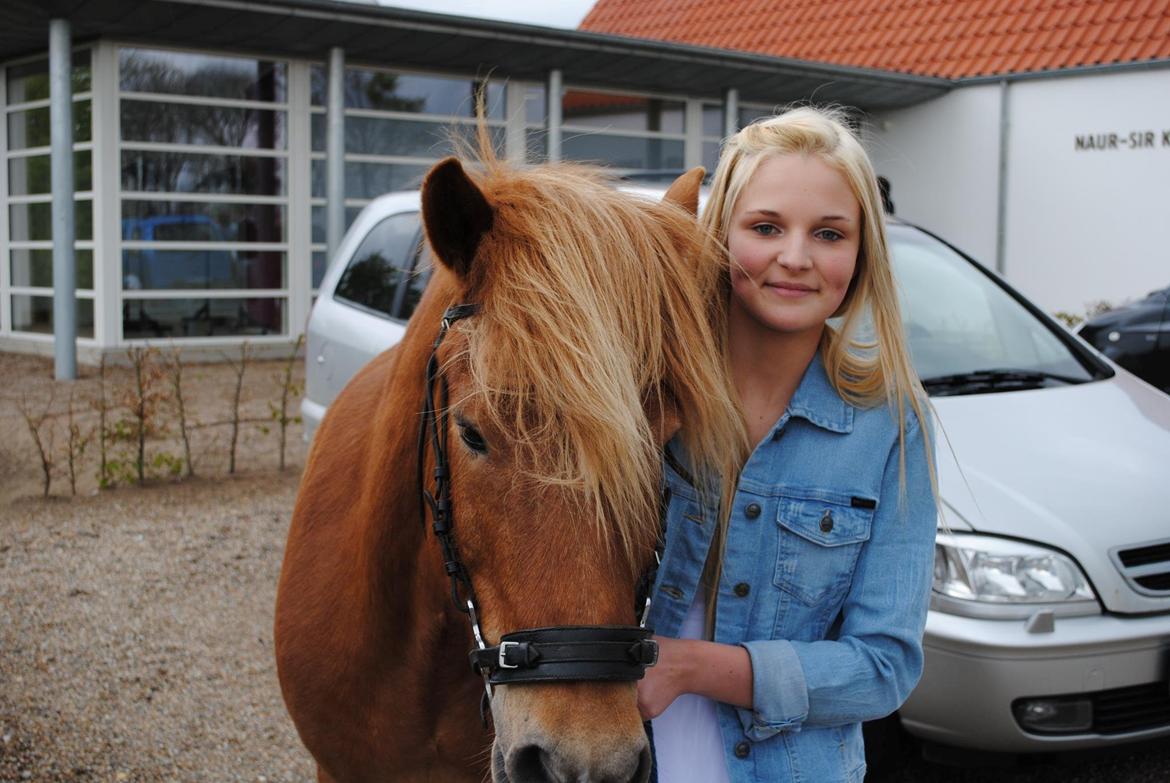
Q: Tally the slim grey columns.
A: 4